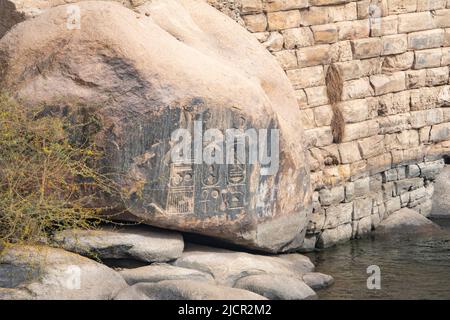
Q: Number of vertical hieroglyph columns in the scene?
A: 3